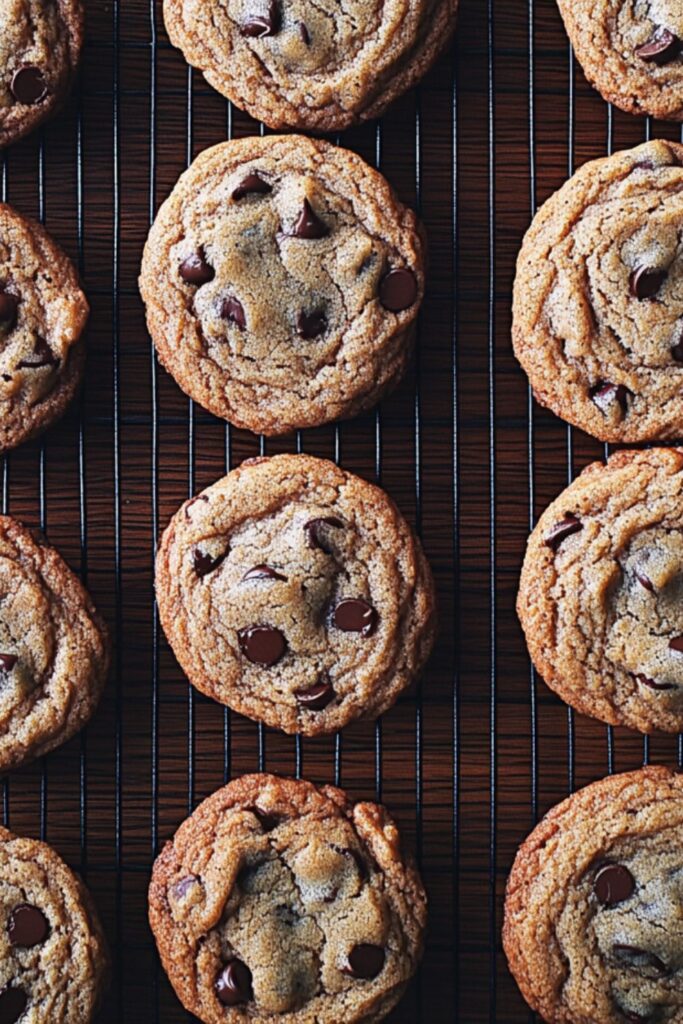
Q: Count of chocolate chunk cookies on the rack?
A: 12